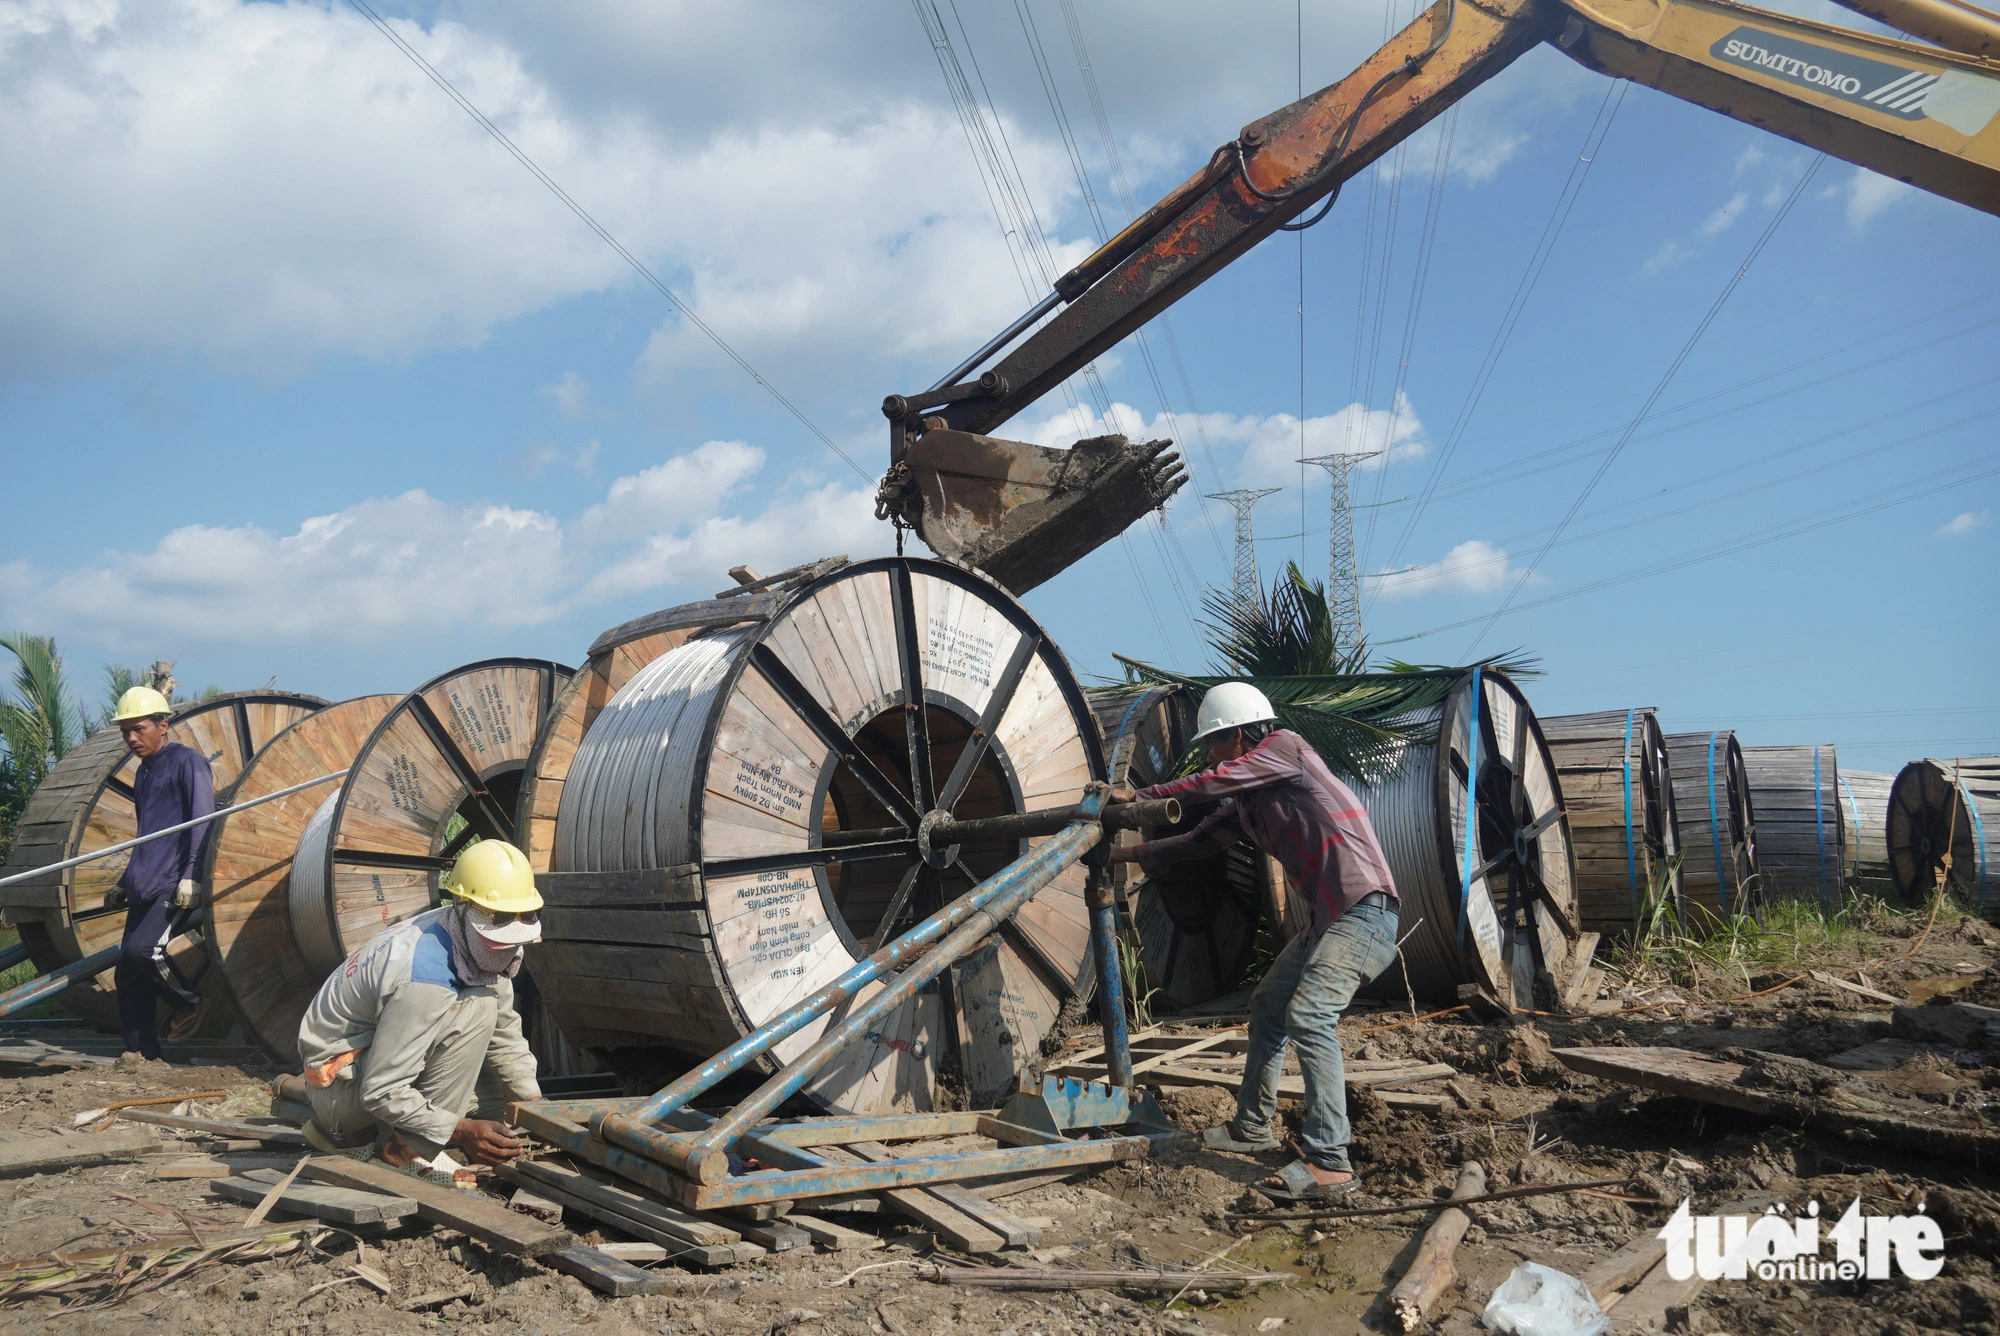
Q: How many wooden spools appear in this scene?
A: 10